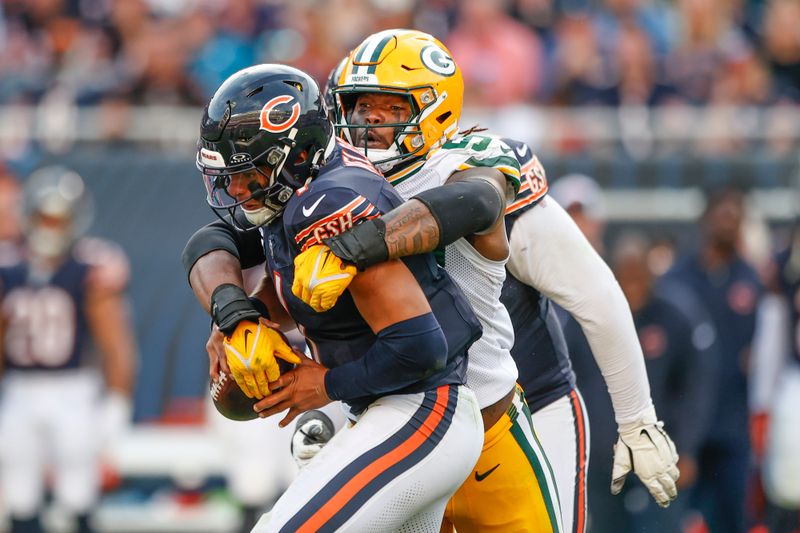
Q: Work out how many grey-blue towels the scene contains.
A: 0